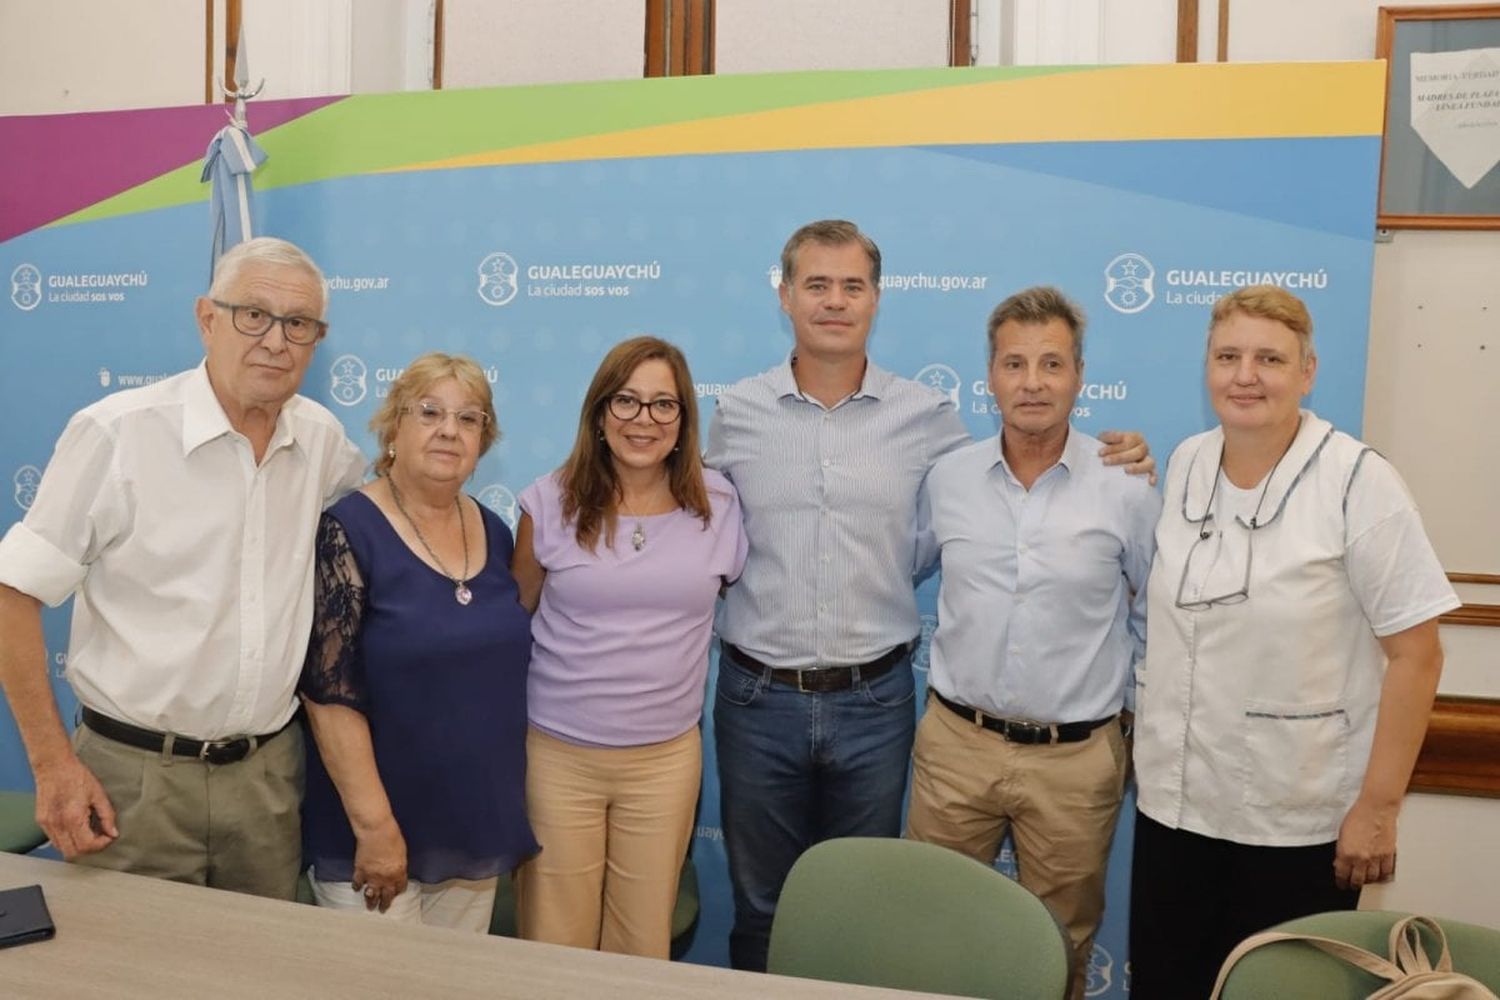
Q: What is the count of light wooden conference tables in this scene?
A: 1